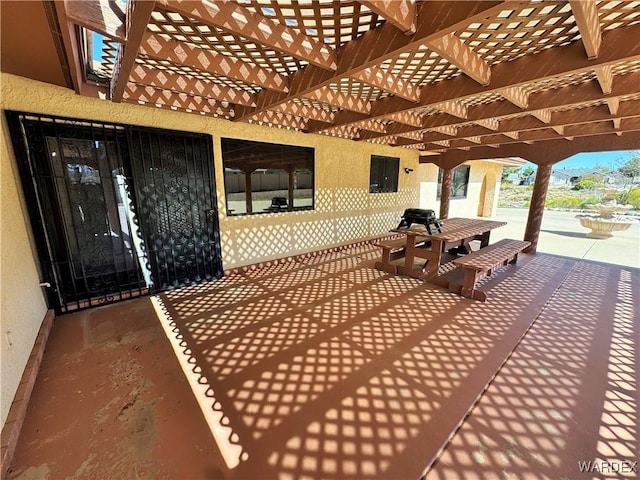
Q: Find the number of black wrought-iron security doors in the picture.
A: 2